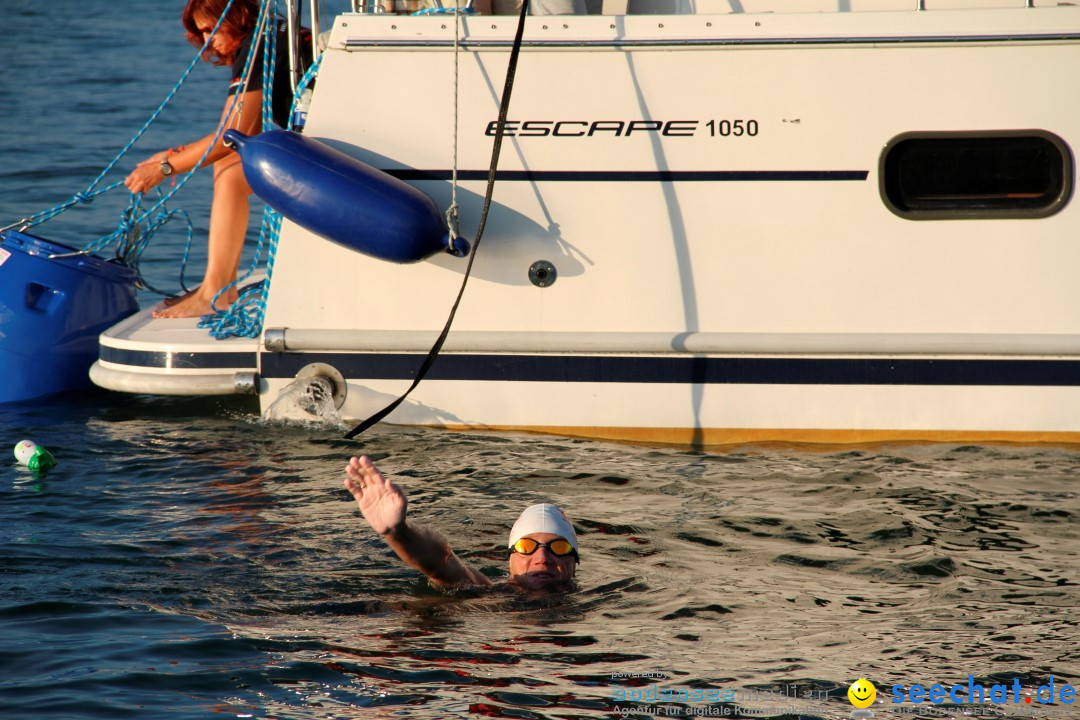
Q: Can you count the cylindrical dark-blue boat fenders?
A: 1